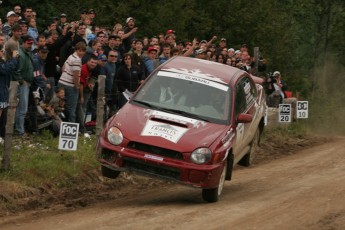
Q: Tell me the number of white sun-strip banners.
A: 1